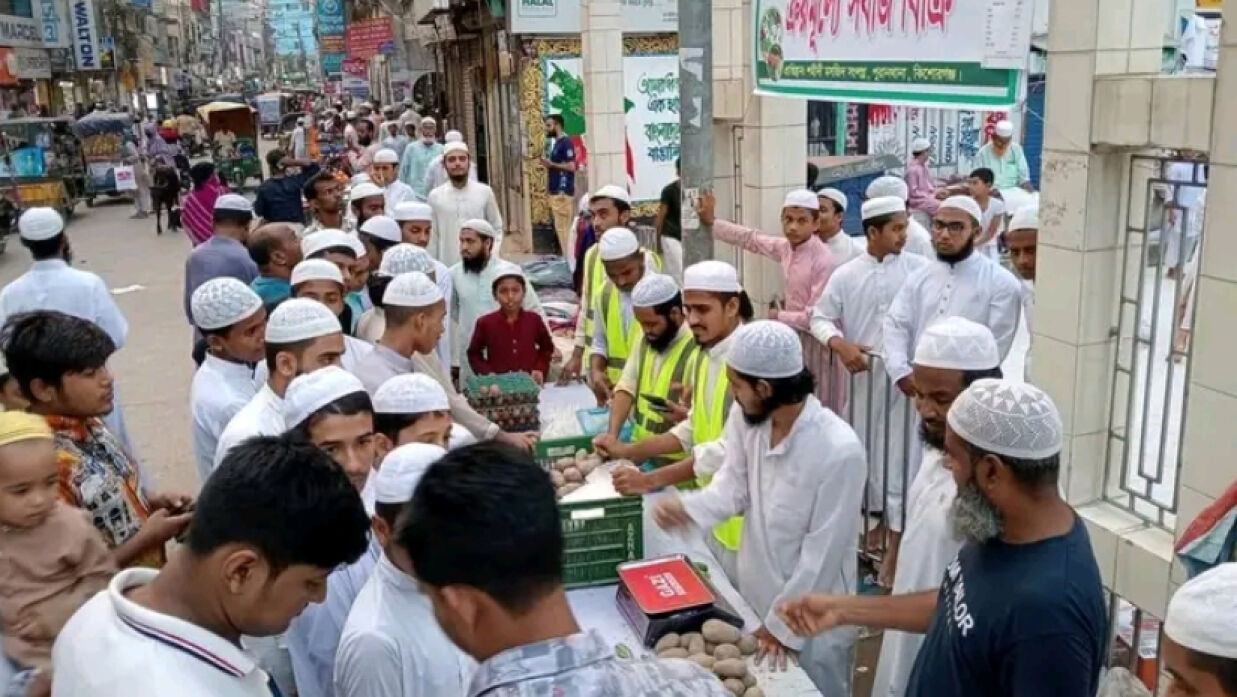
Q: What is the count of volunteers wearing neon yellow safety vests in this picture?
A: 4